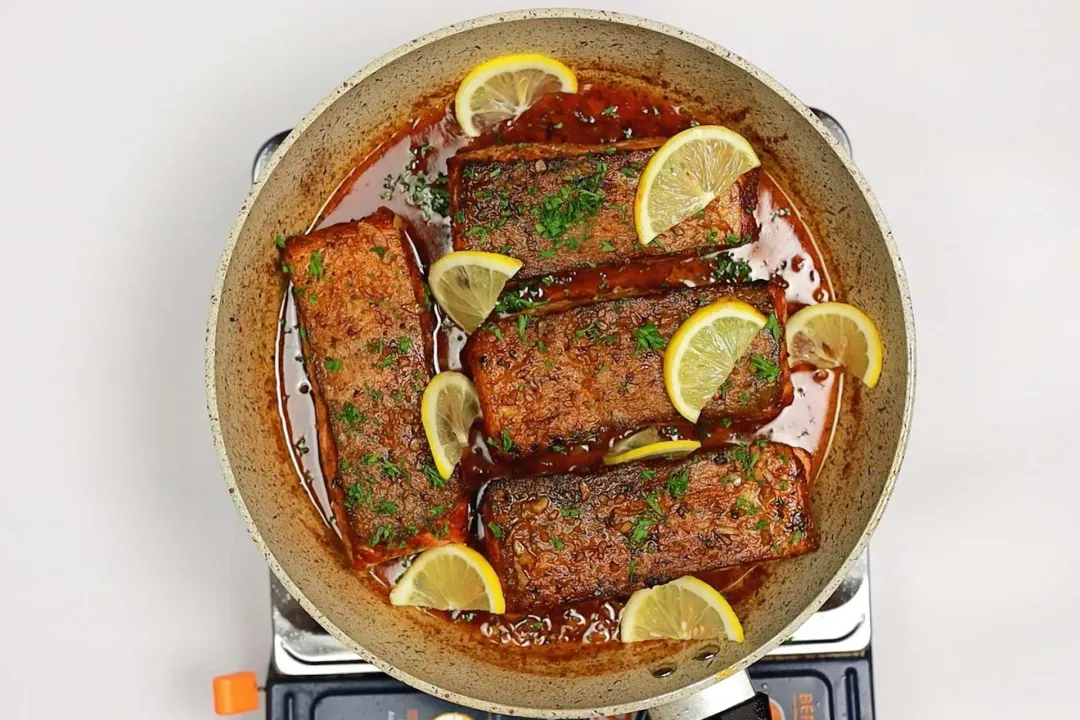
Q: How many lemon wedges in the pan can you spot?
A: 9